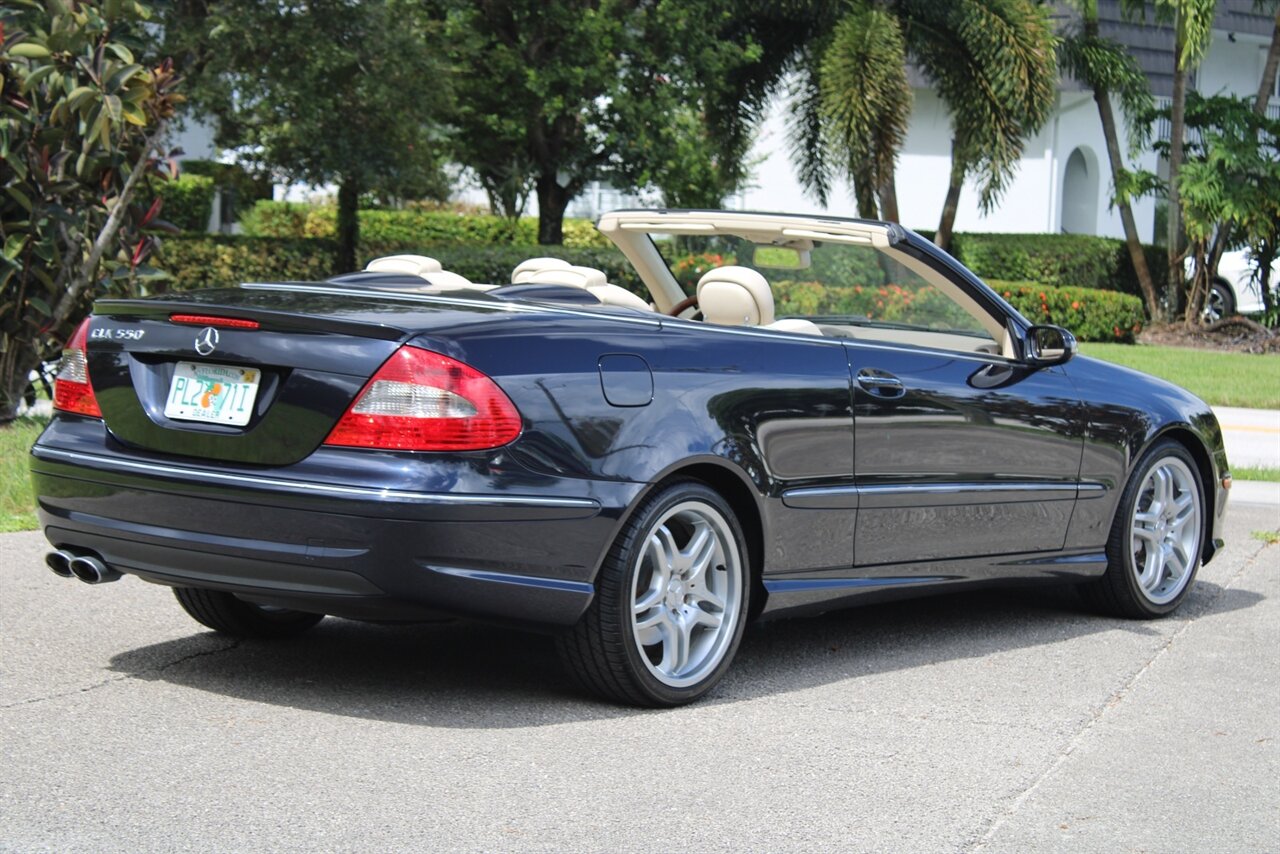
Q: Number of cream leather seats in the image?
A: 4